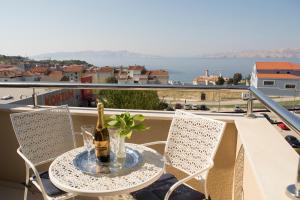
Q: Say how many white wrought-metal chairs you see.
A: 2